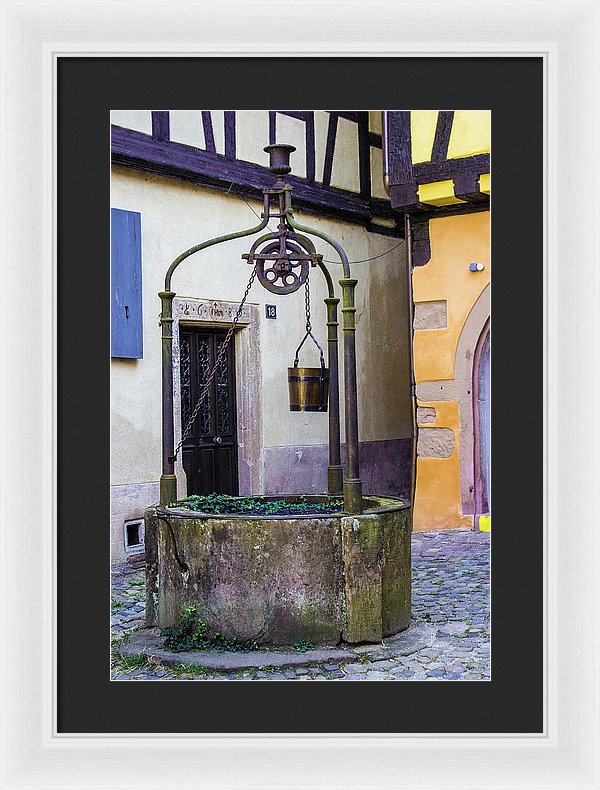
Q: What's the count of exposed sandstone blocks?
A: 4